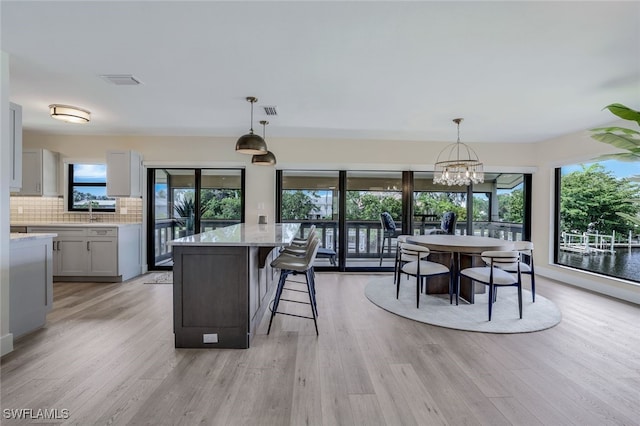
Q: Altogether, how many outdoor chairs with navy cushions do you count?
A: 2